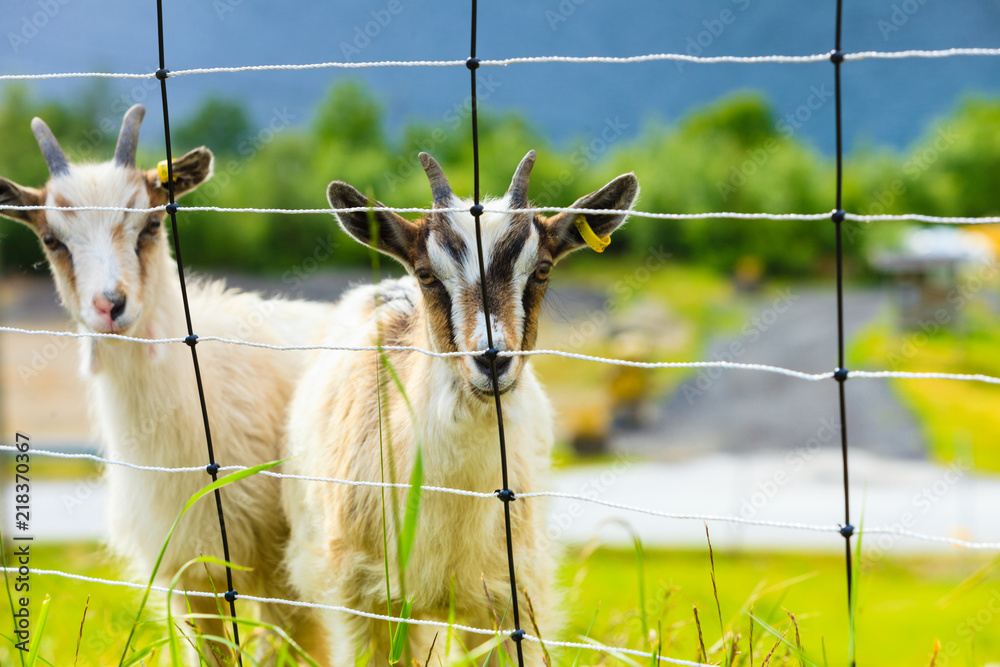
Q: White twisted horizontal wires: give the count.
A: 5